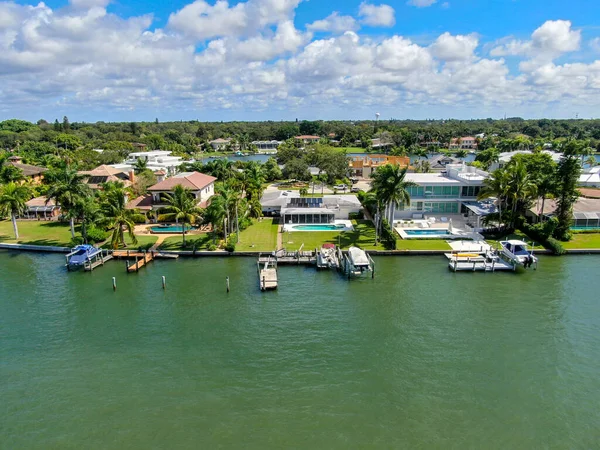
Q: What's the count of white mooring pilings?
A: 3